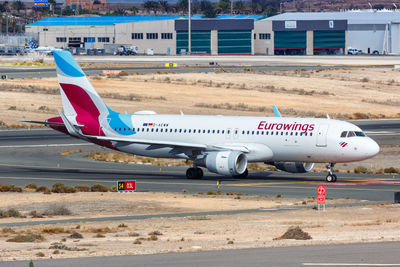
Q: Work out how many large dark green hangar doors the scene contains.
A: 4